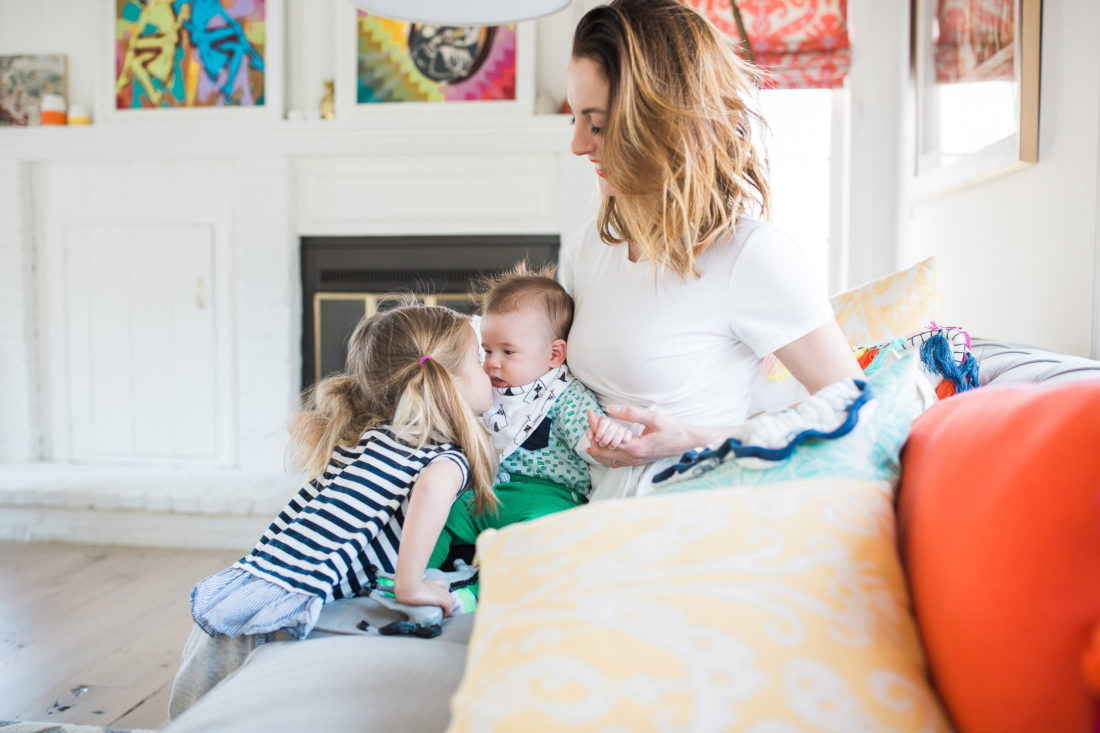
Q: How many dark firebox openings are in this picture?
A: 1